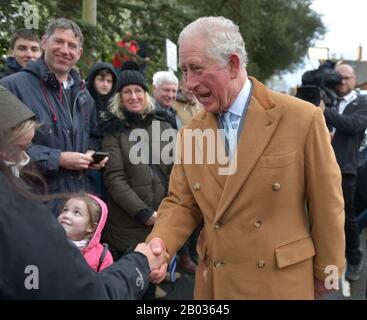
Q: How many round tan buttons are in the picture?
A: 6